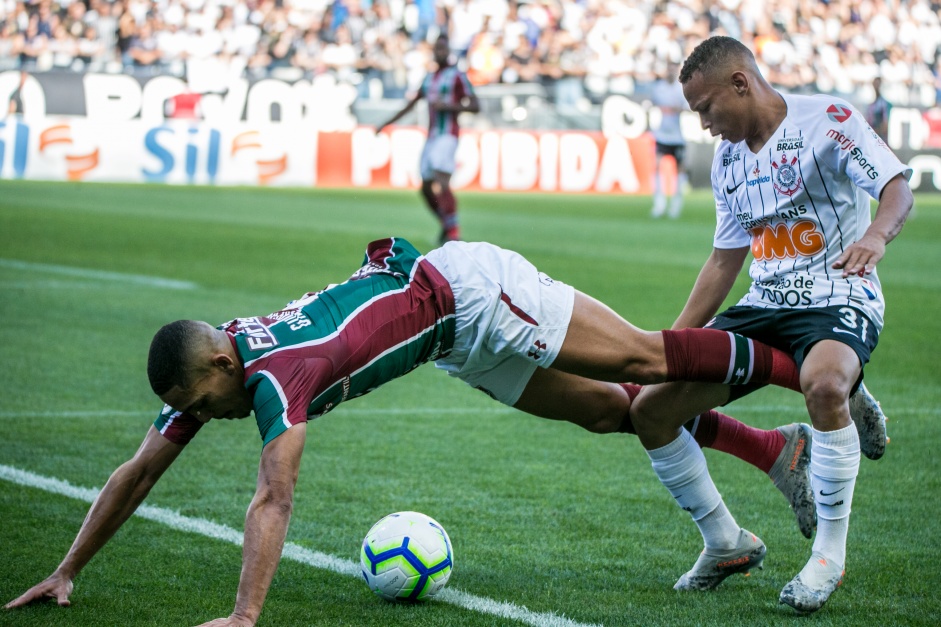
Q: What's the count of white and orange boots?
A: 4